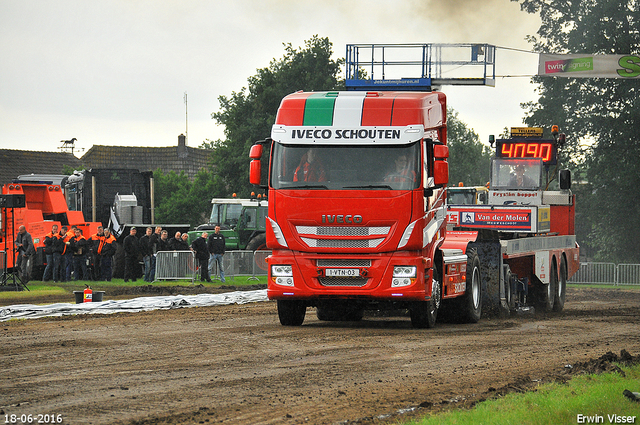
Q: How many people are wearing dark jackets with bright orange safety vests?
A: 6